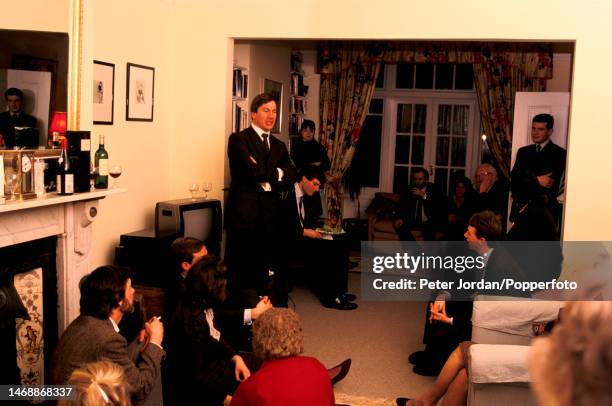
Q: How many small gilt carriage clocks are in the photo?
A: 1